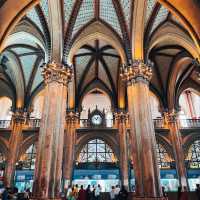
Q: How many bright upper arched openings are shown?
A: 5